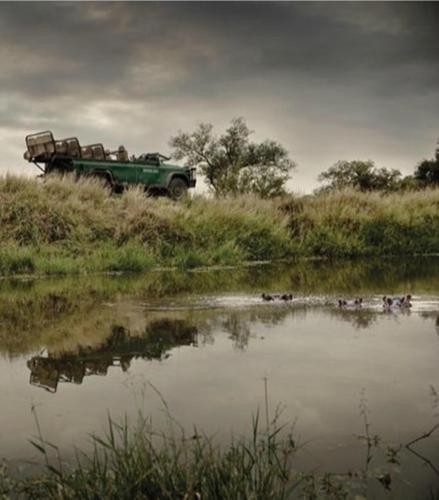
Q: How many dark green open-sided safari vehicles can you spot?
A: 1